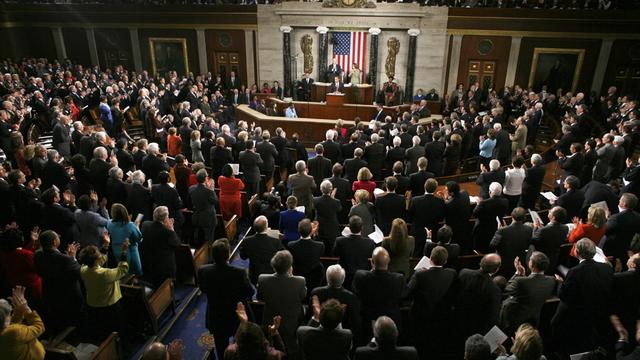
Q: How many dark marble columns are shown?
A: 4